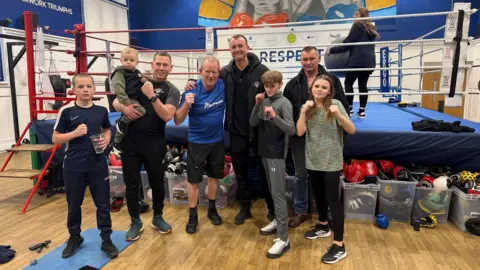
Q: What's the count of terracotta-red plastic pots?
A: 0